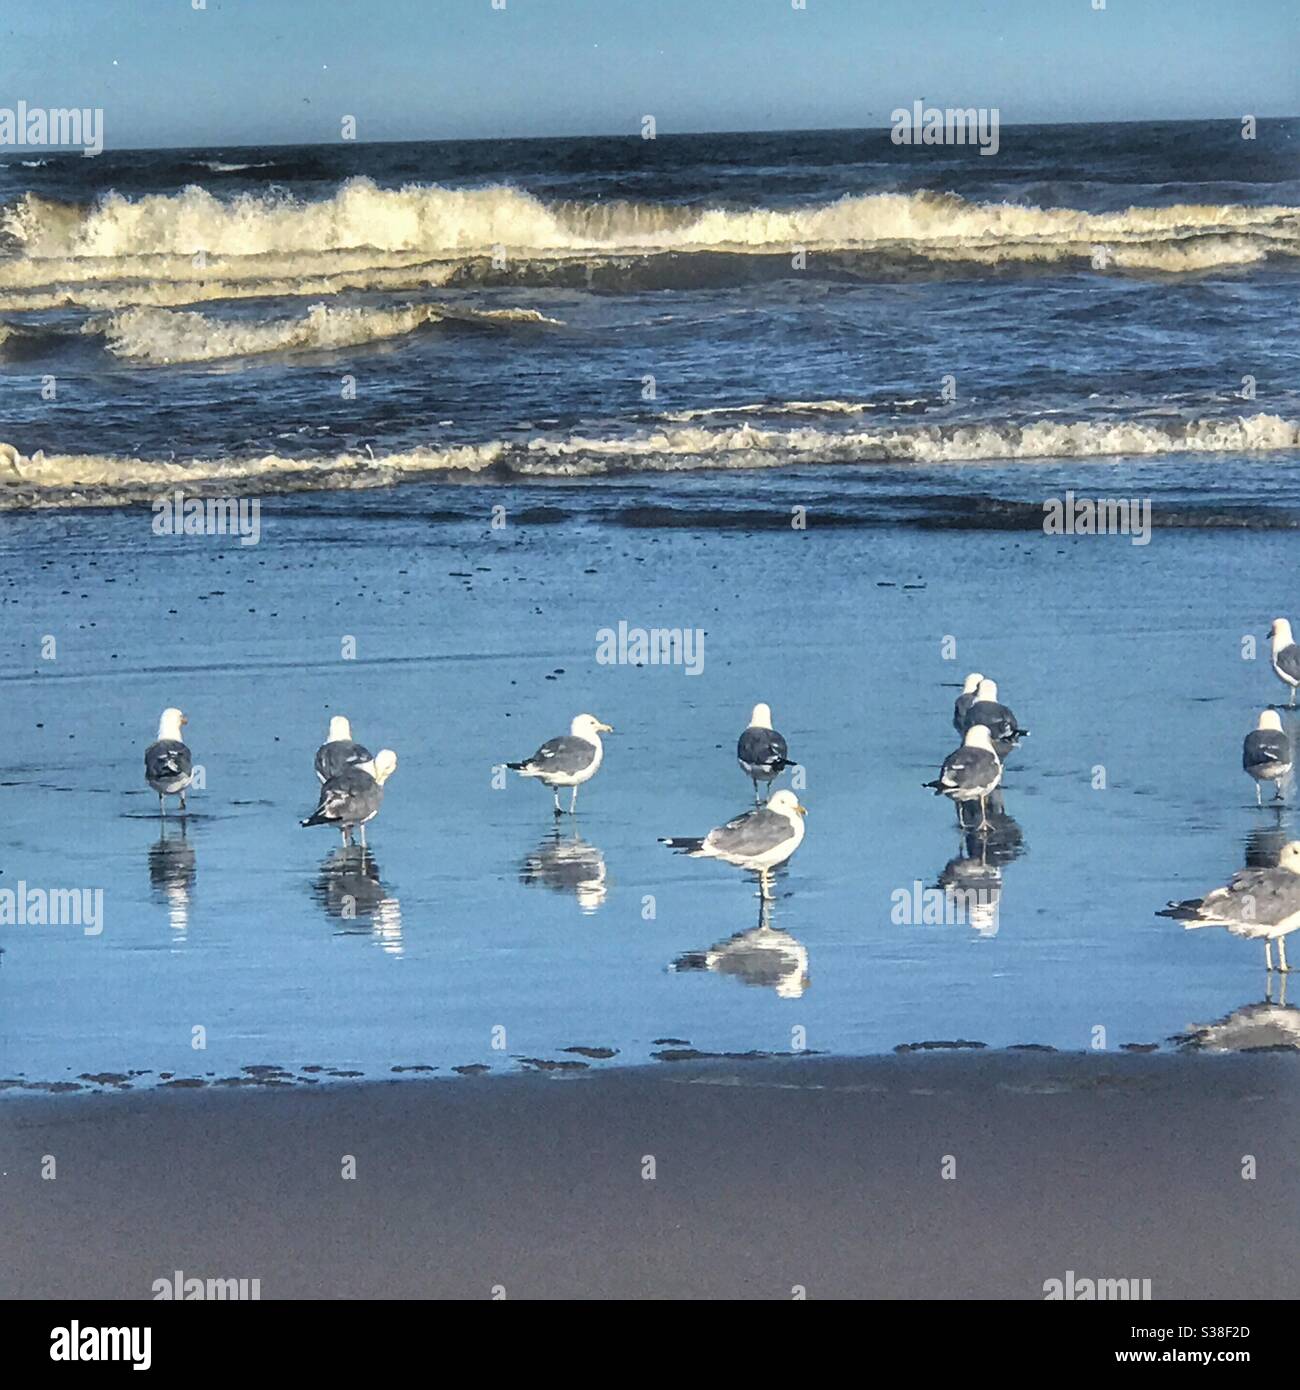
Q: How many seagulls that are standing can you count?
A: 12